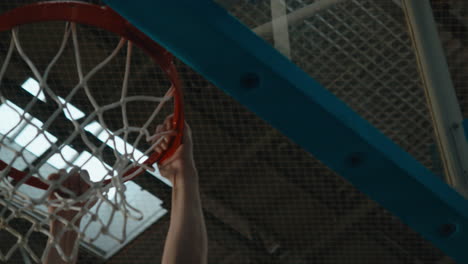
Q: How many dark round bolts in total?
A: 3